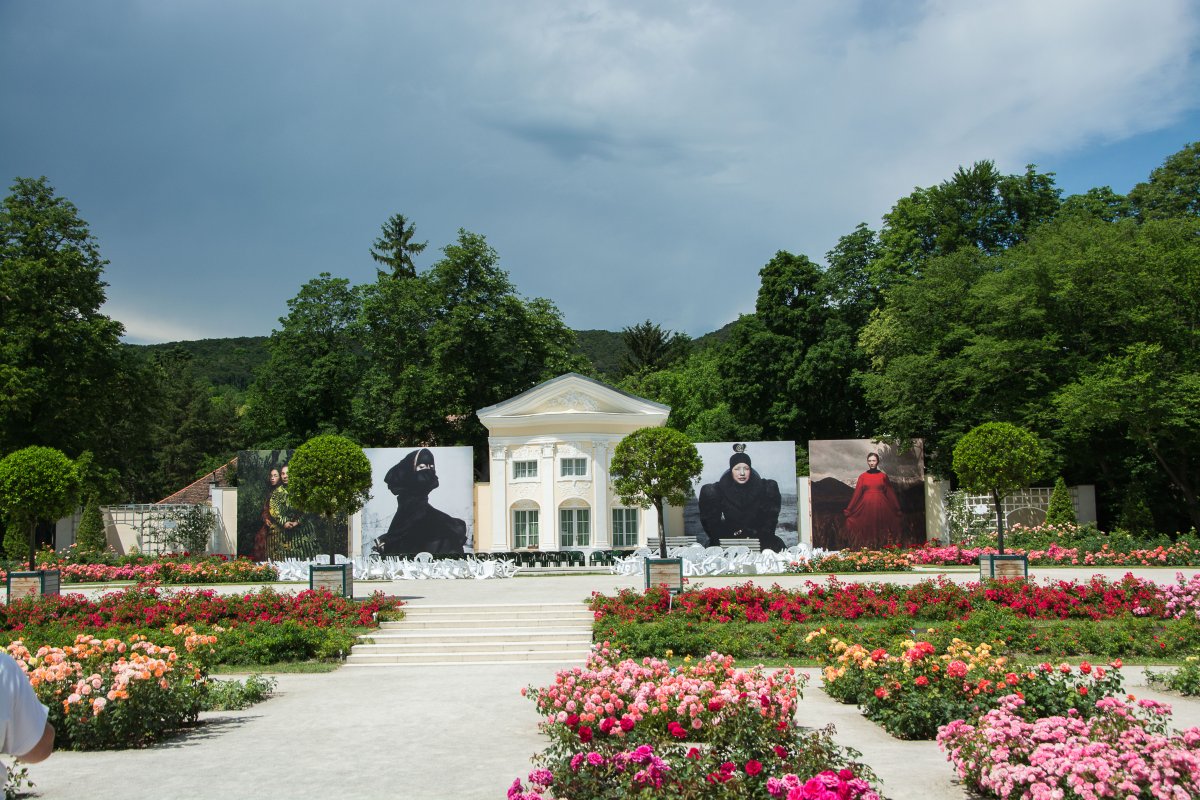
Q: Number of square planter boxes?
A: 4